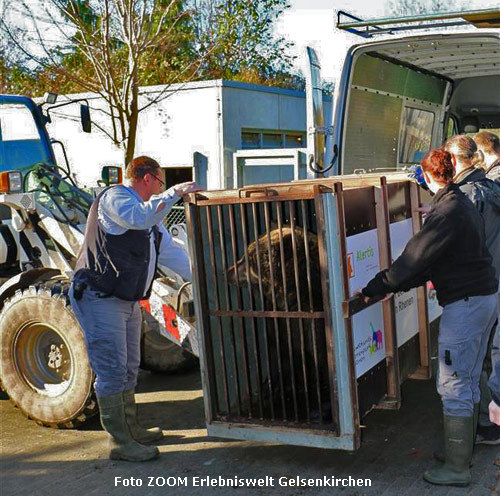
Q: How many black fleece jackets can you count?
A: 1